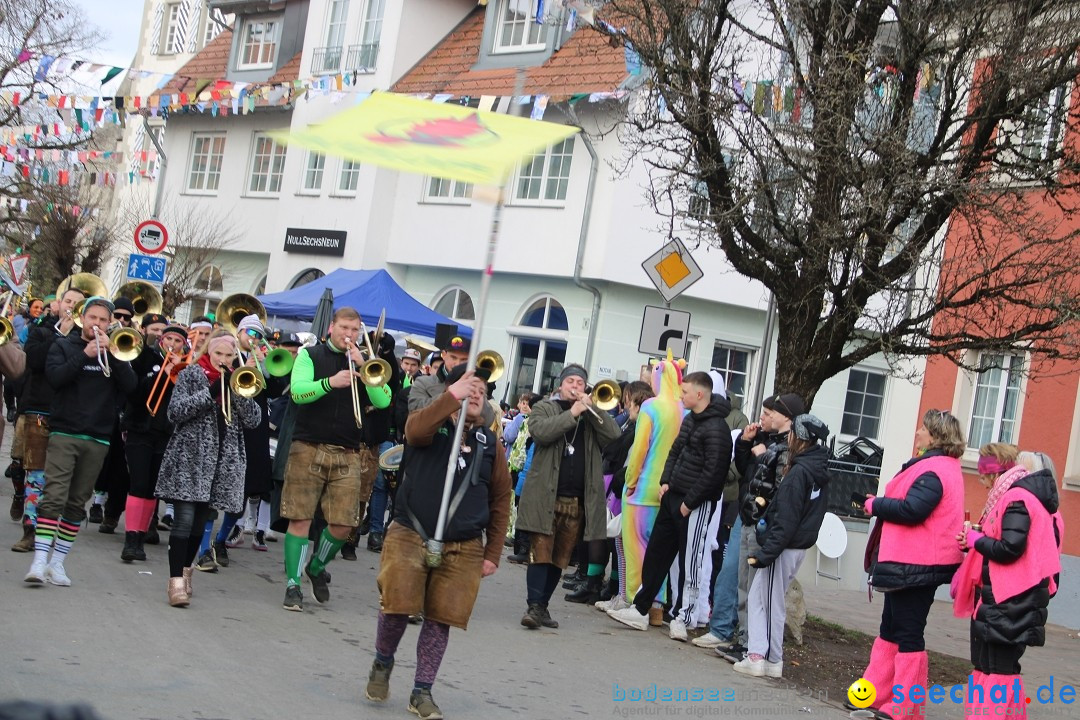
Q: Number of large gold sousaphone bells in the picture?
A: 3